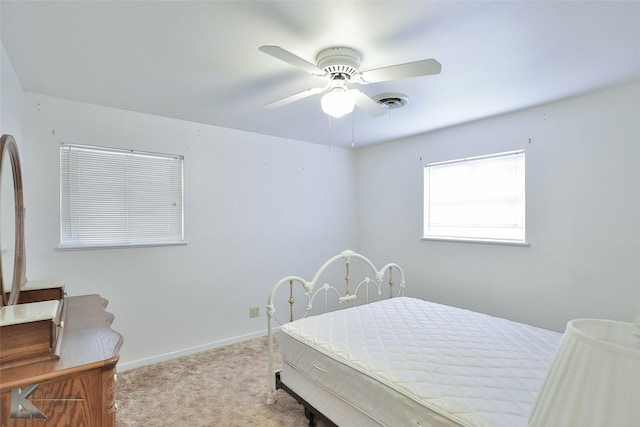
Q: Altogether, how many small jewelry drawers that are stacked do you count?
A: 2